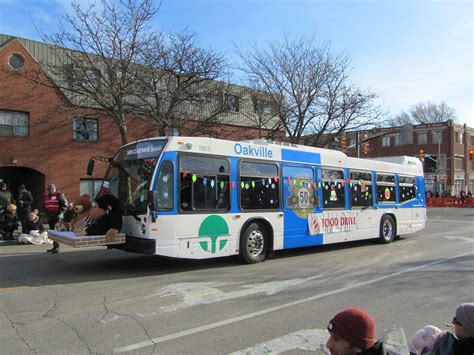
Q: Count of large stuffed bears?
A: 2